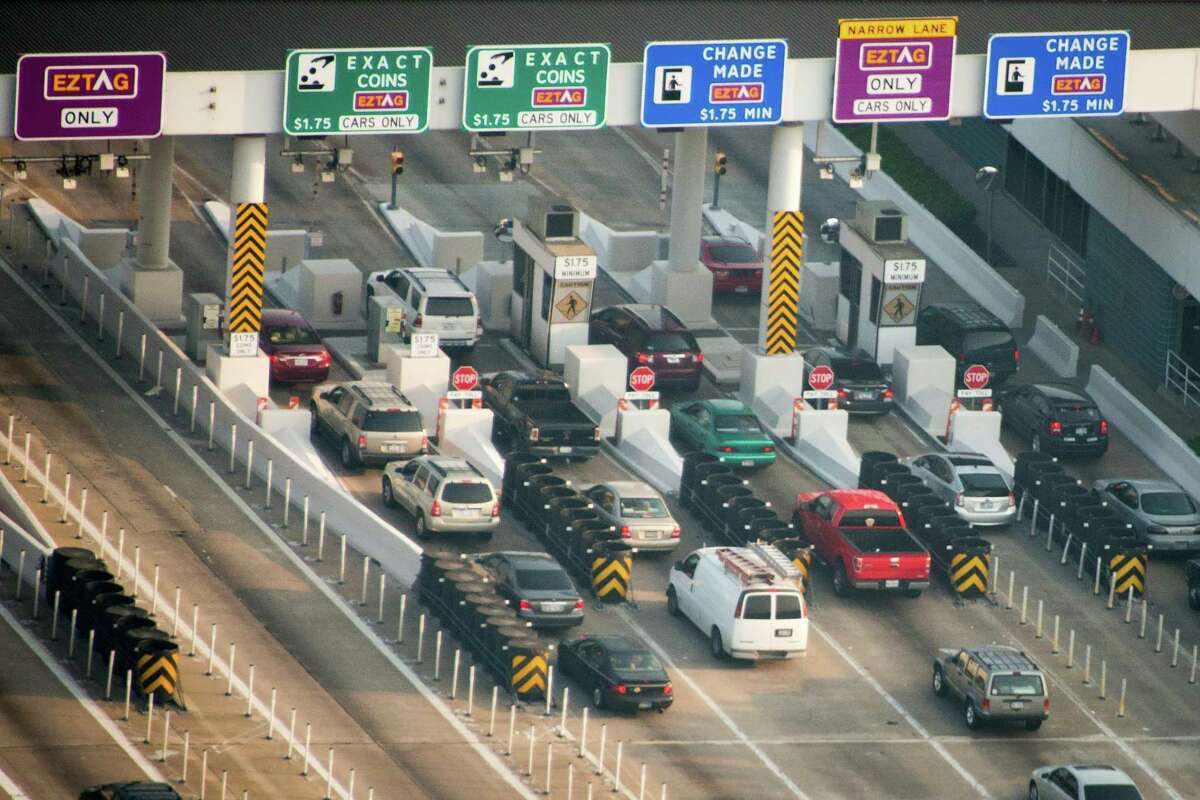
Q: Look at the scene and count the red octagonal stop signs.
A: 4